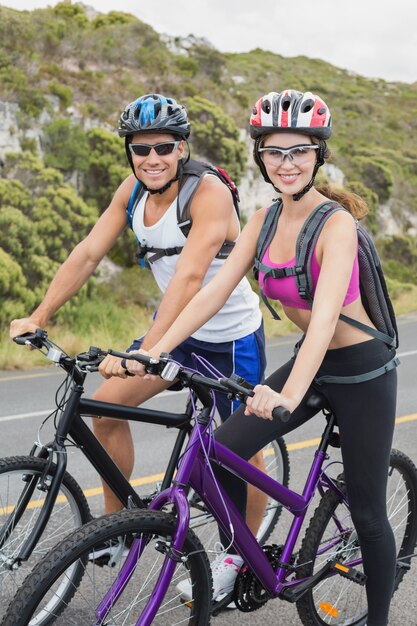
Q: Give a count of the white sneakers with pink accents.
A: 1